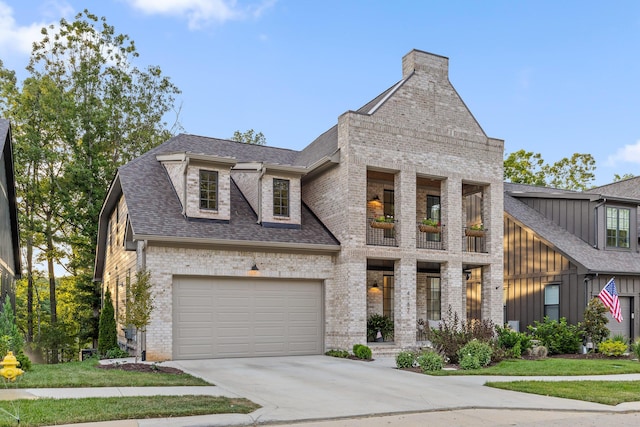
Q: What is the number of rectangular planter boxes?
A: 3